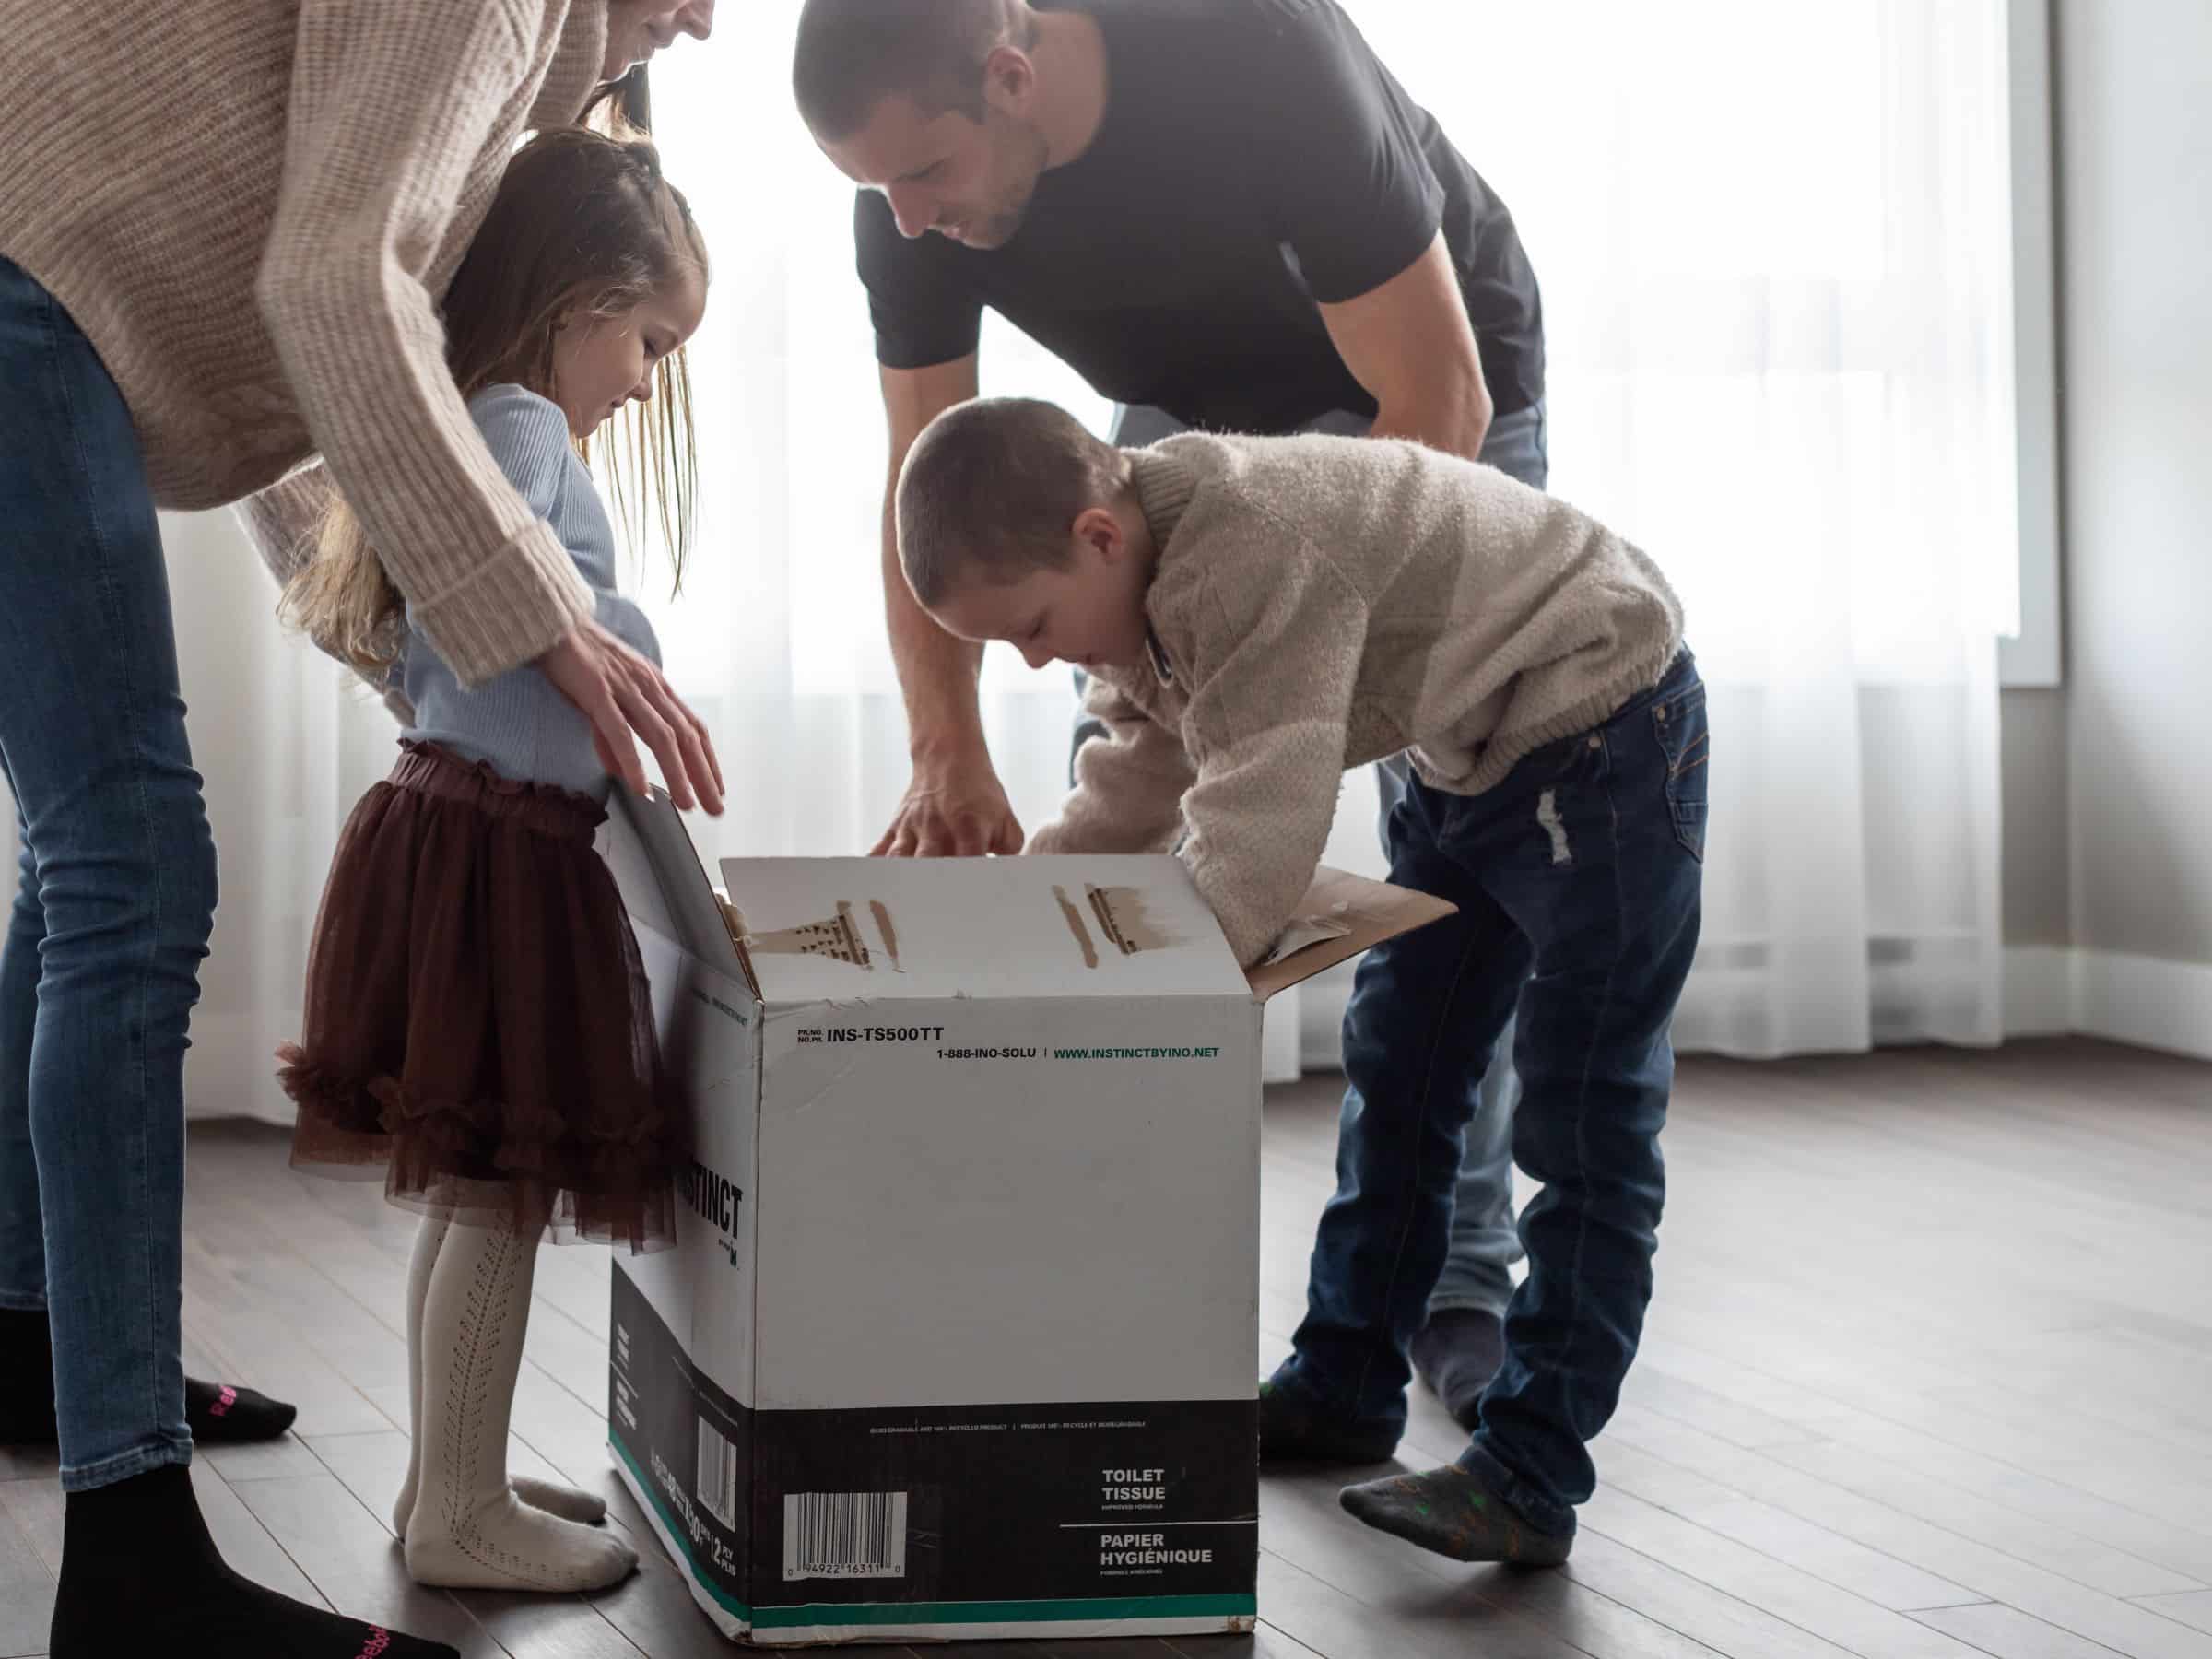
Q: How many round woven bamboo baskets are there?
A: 0